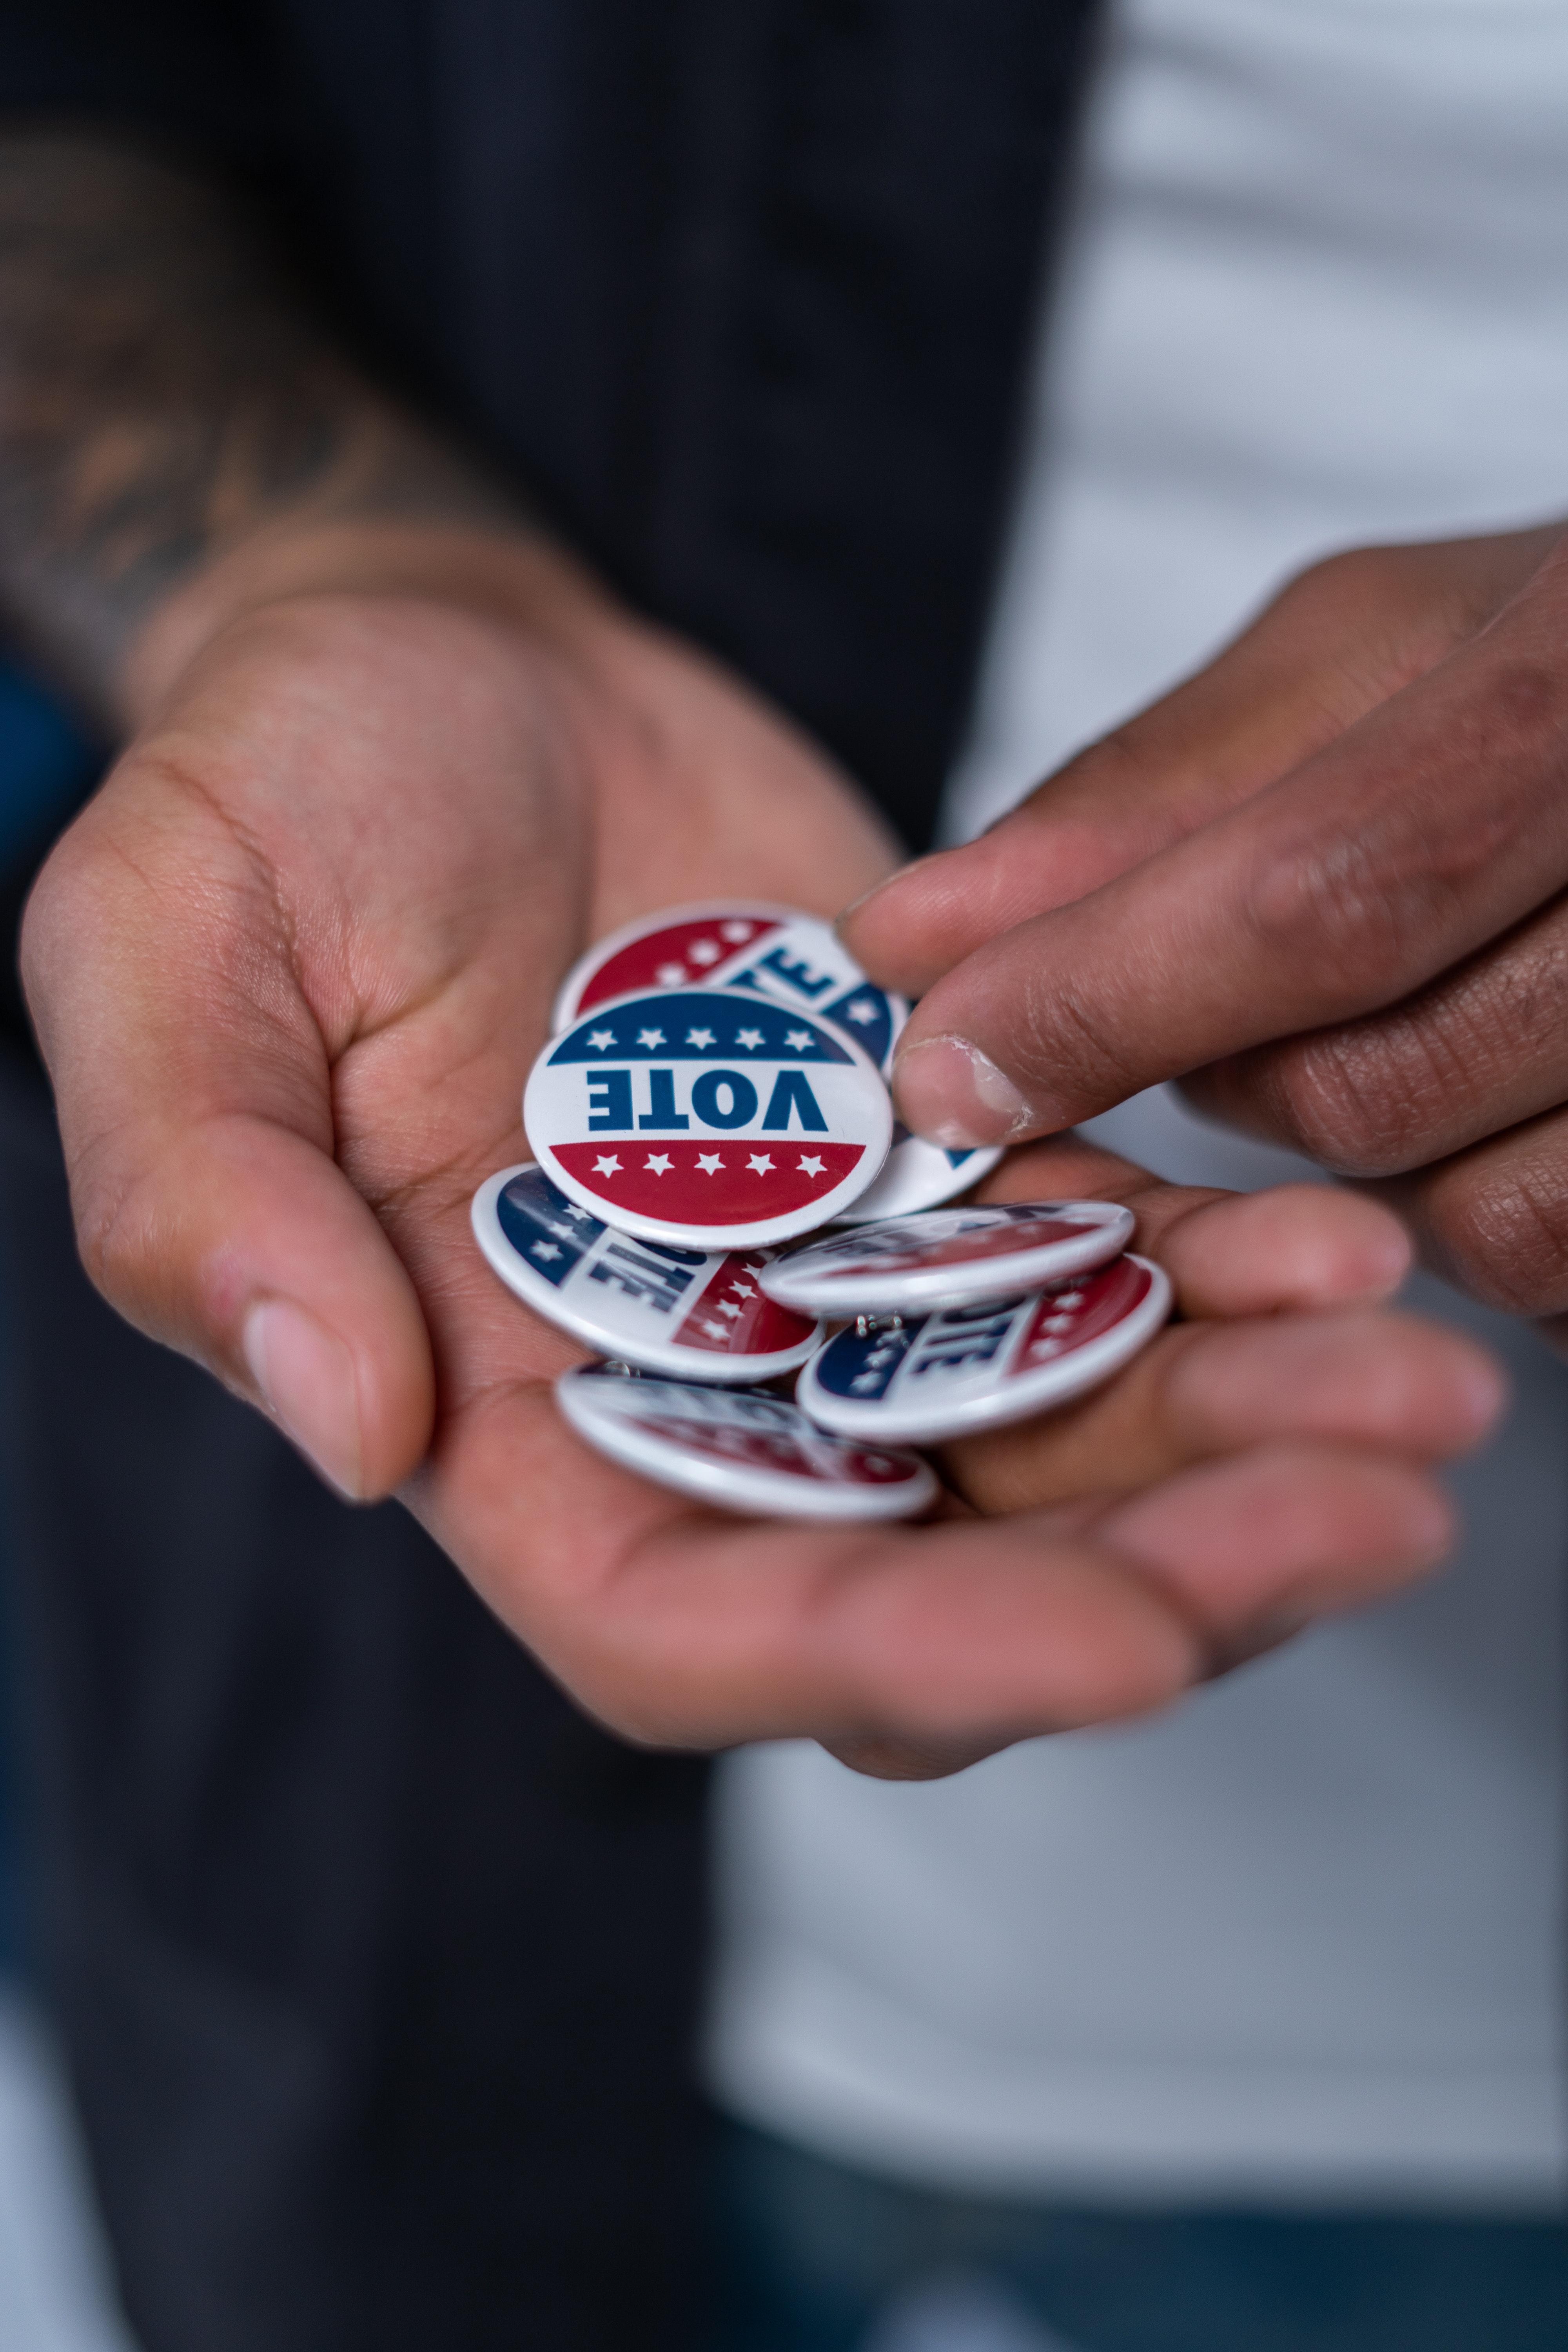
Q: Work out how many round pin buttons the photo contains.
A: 7